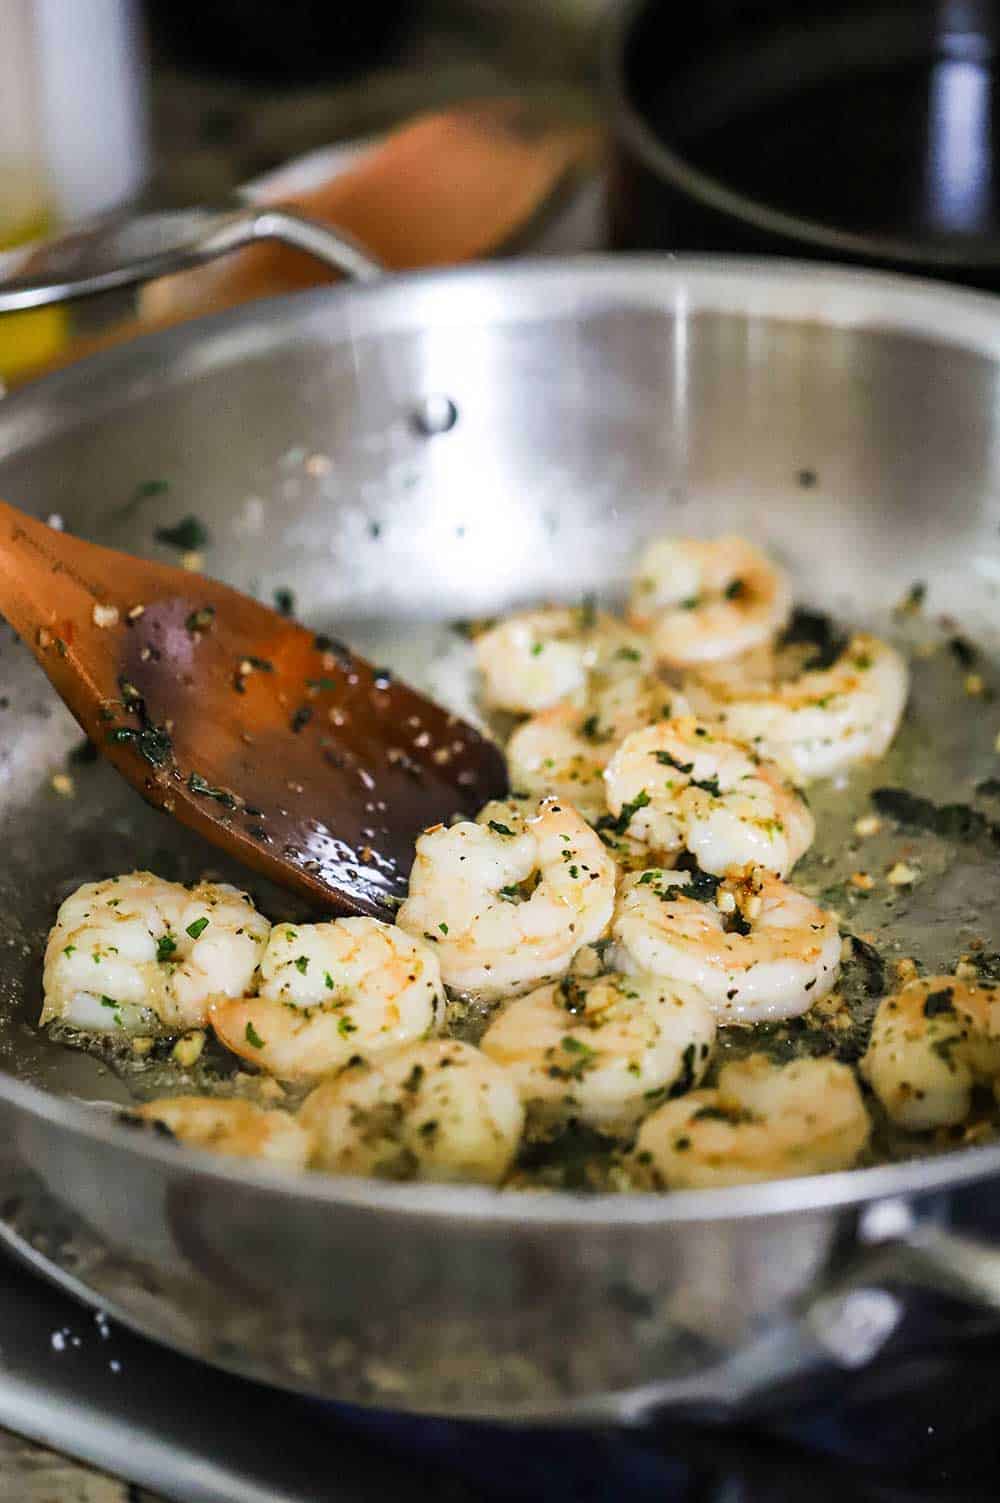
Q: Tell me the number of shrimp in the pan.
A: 14